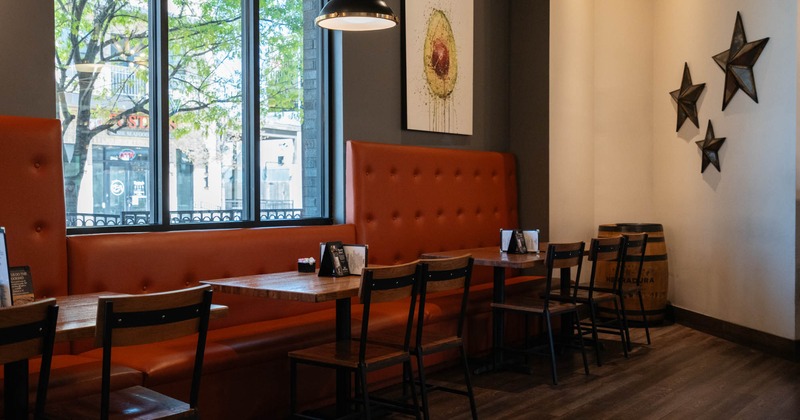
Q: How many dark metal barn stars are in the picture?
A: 3